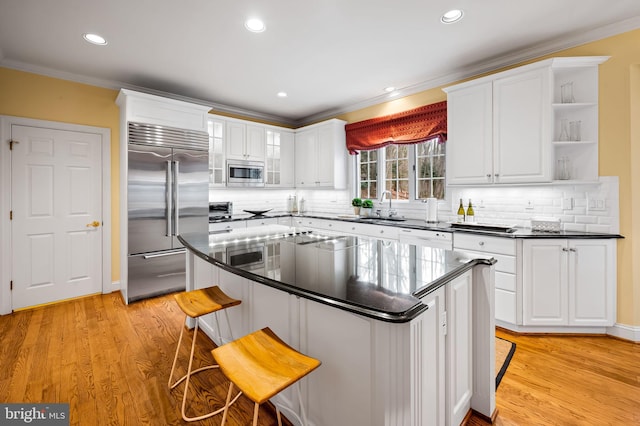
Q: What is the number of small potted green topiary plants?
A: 2